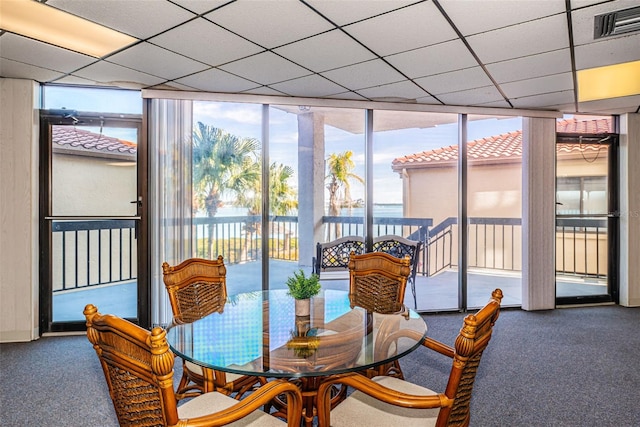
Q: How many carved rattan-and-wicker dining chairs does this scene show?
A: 4